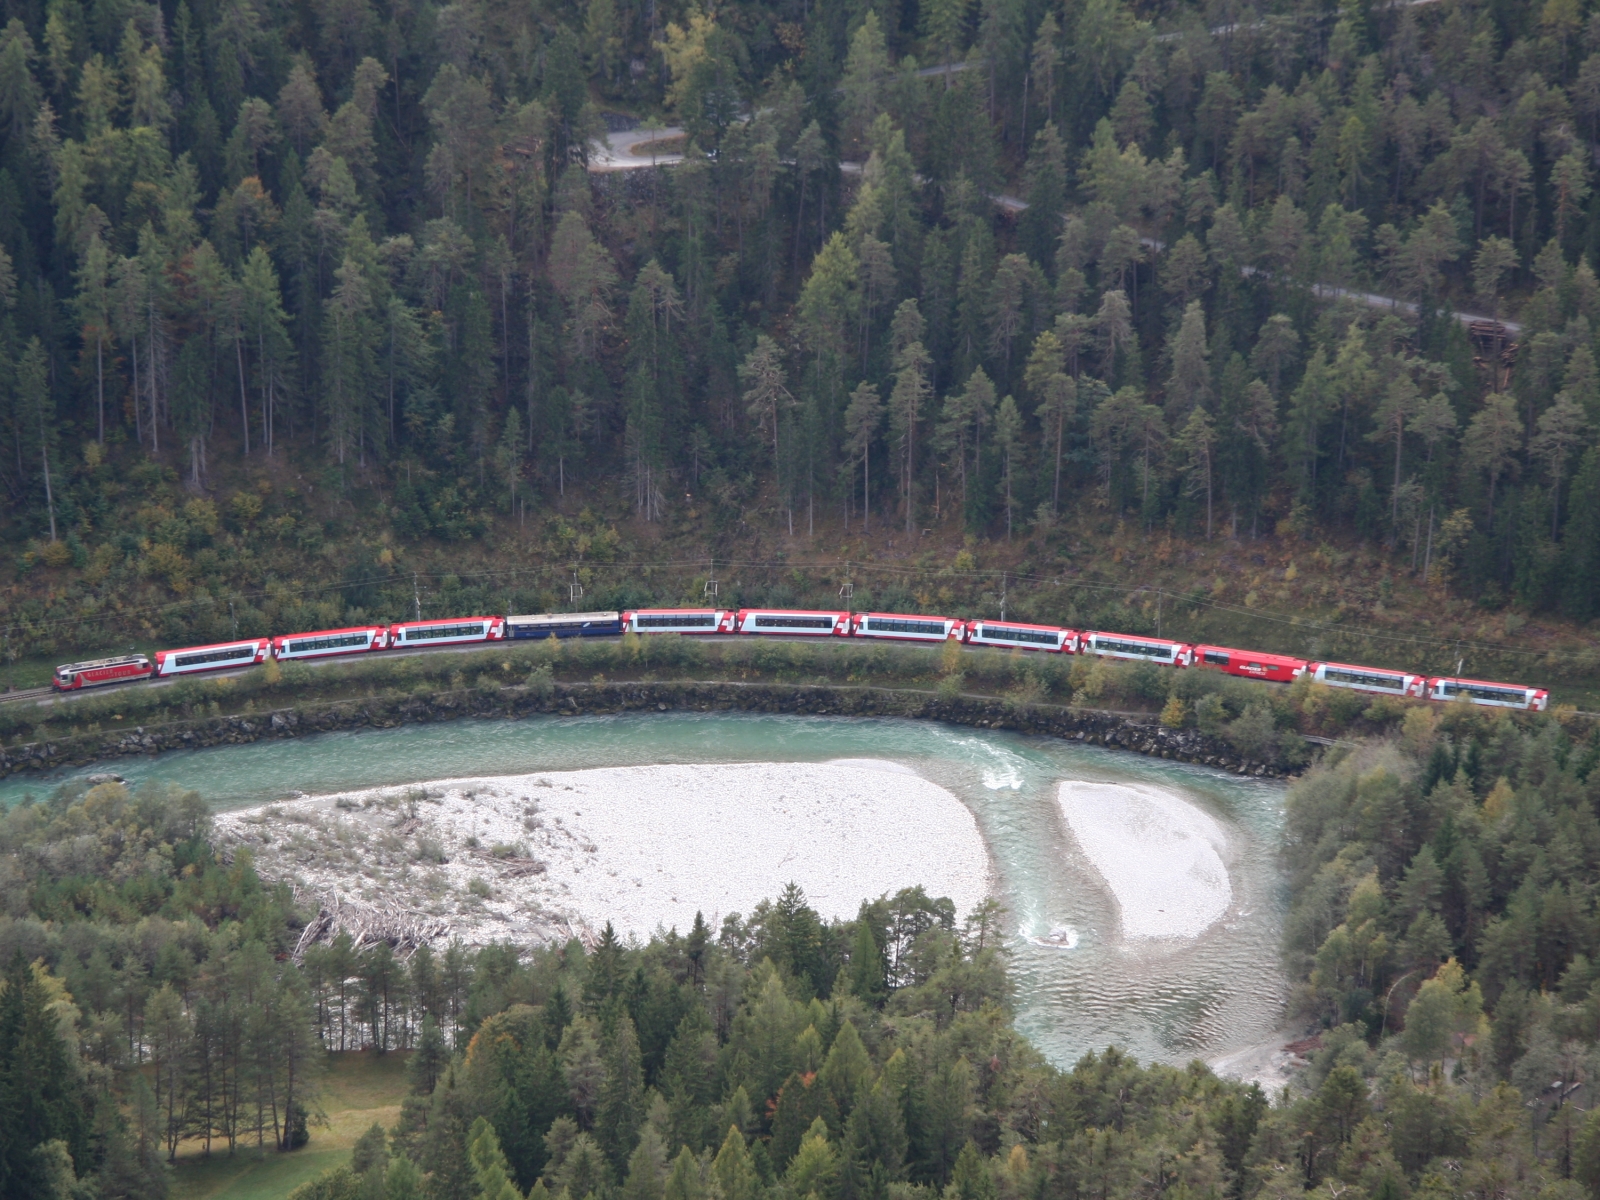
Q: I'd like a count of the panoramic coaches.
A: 10